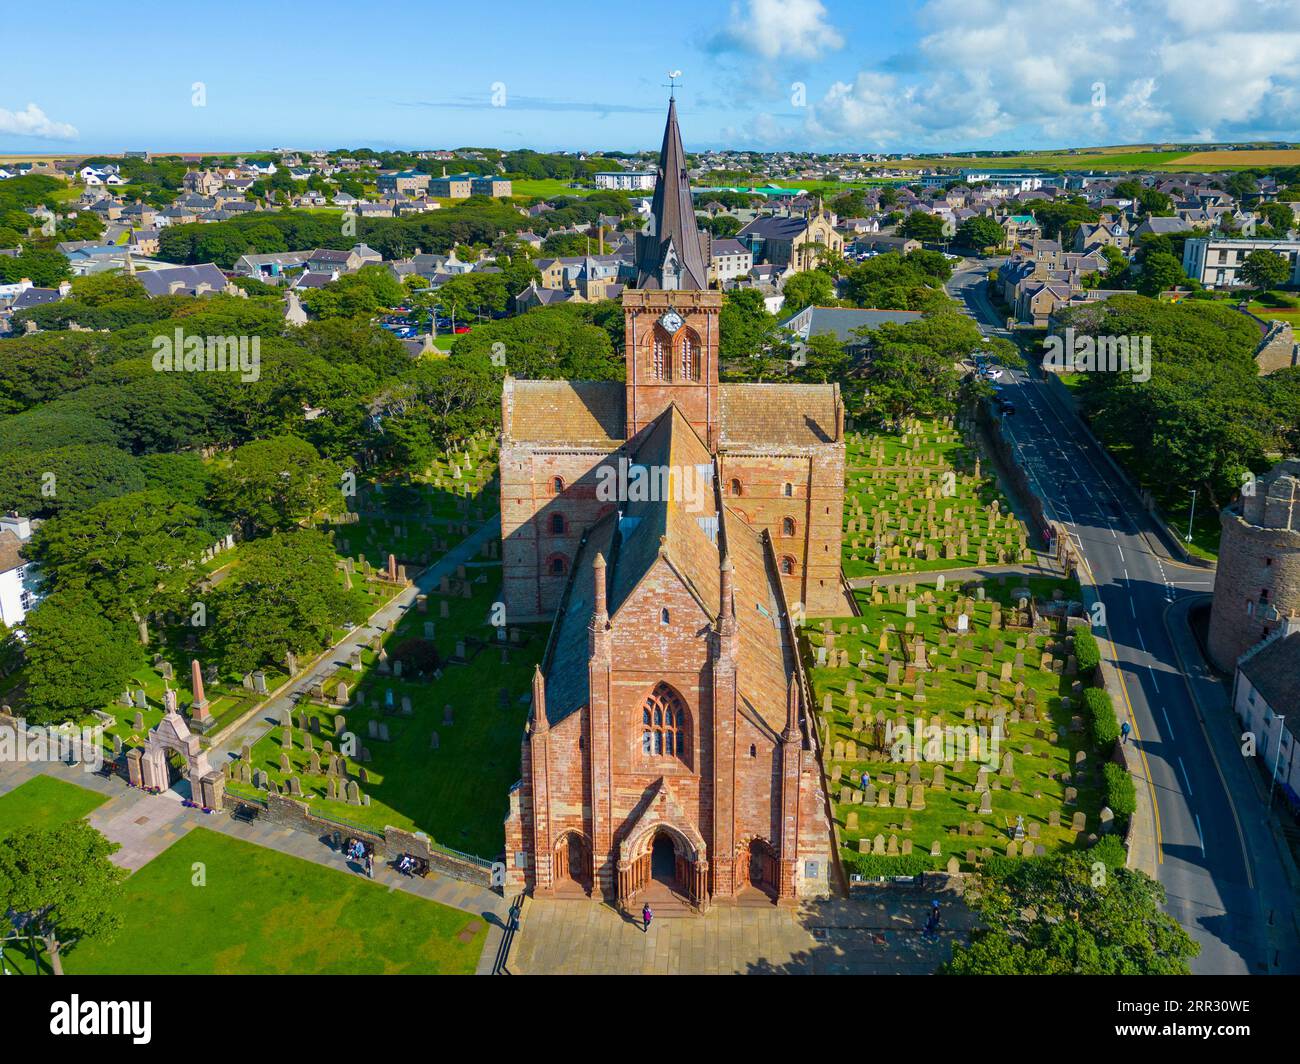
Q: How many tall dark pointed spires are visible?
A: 1